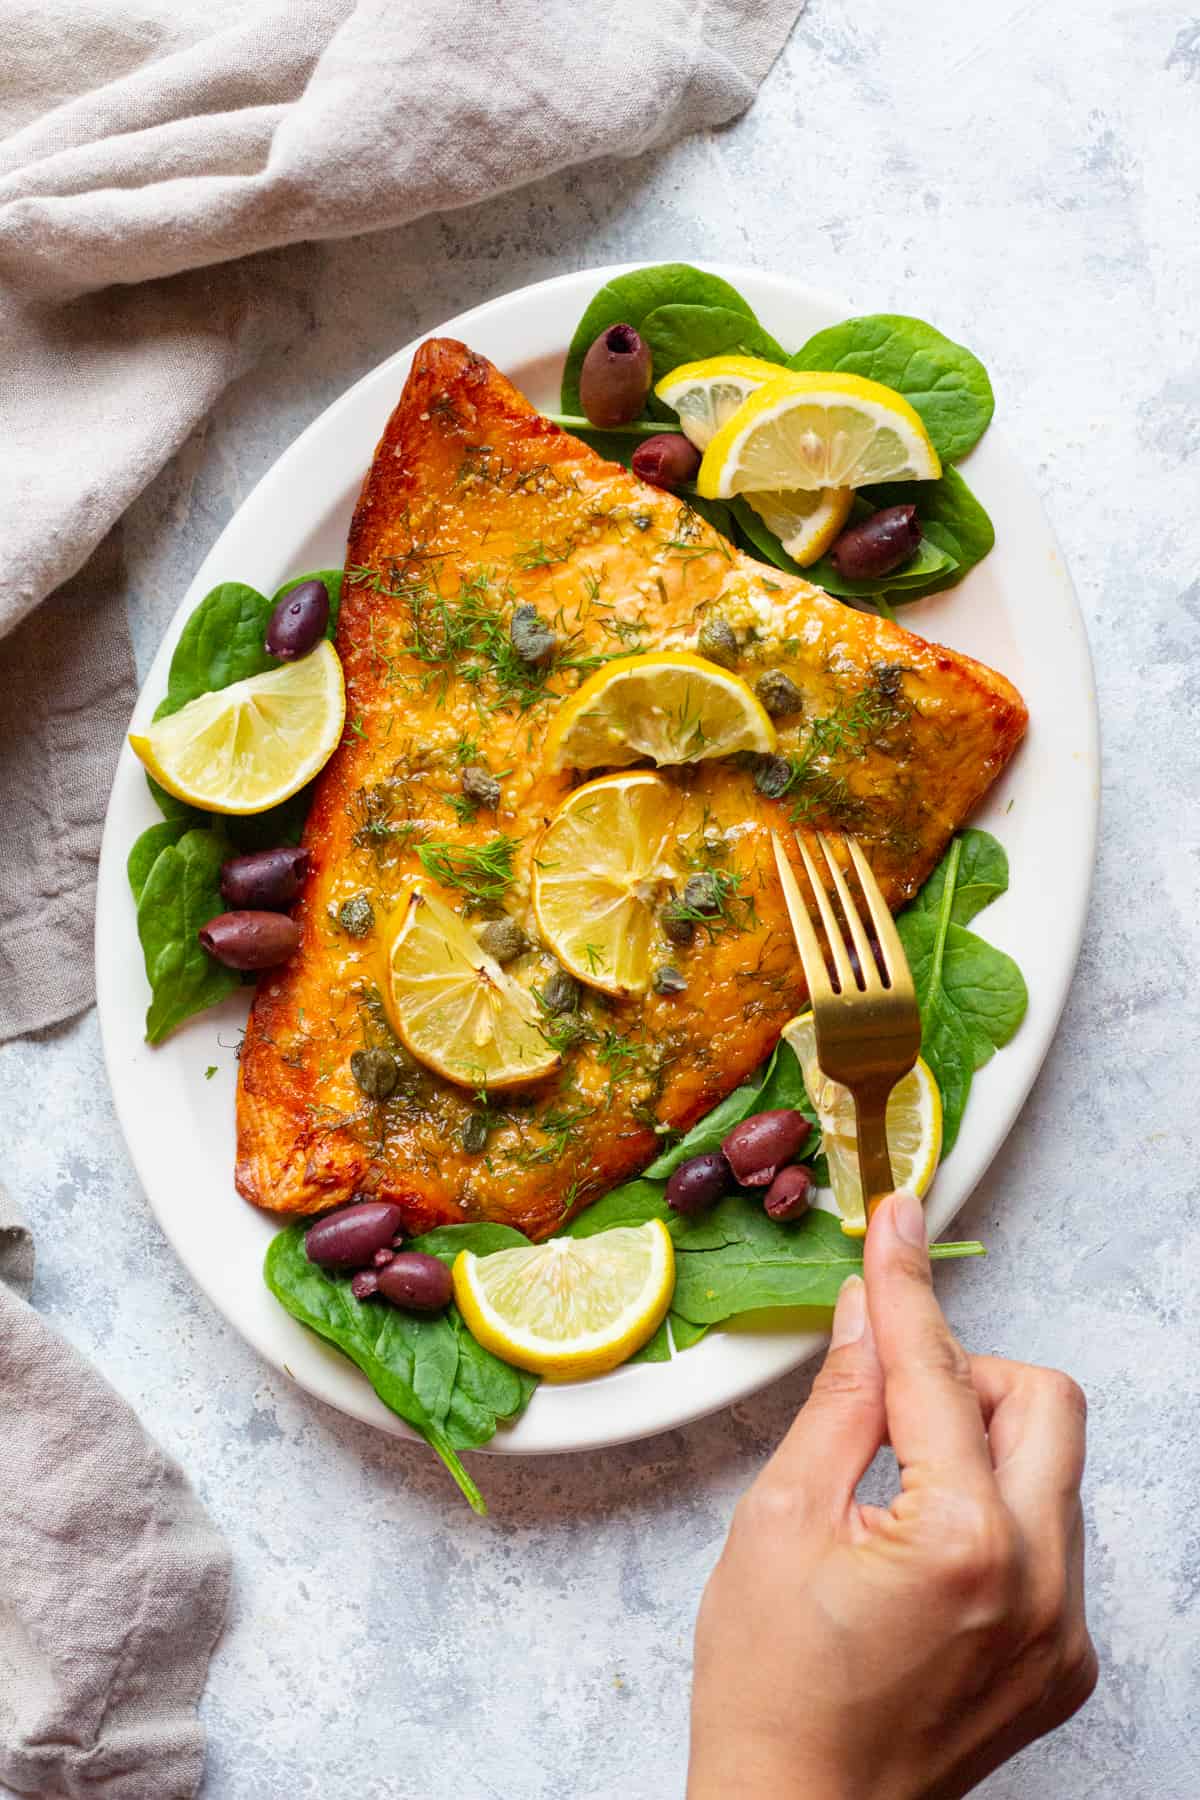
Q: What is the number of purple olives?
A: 11